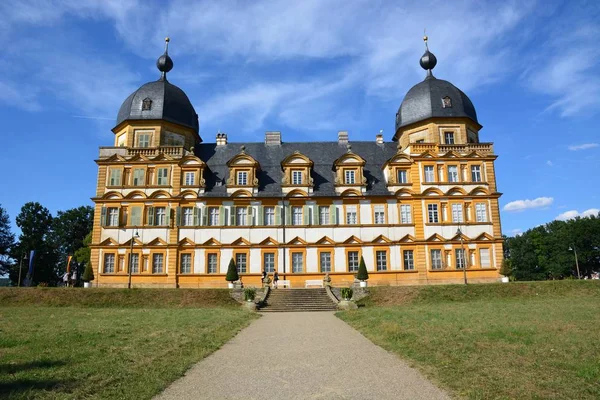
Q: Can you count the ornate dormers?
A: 5